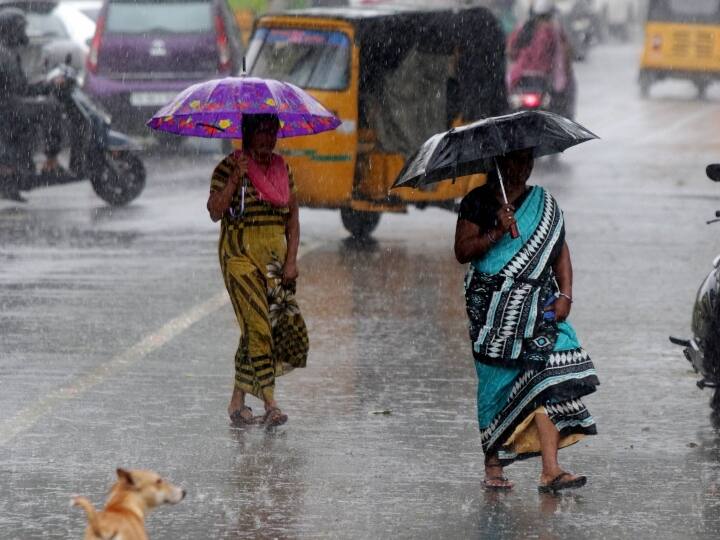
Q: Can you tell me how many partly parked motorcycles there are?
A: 1